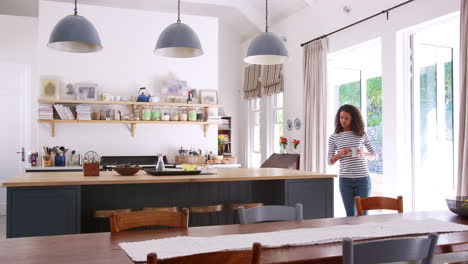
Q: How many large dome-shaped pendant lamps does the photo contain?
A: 3